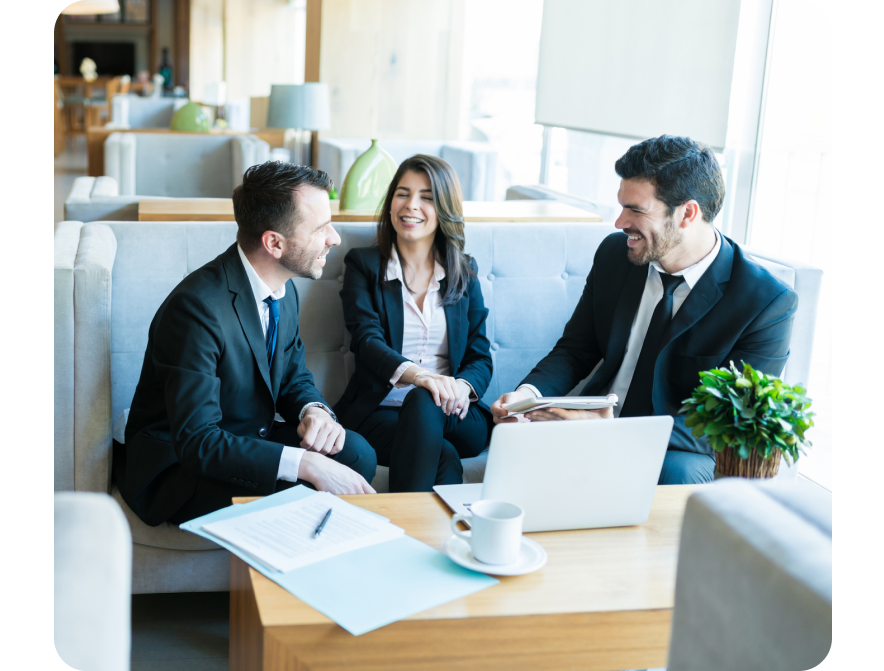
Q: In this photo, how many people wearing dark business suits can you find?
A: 3